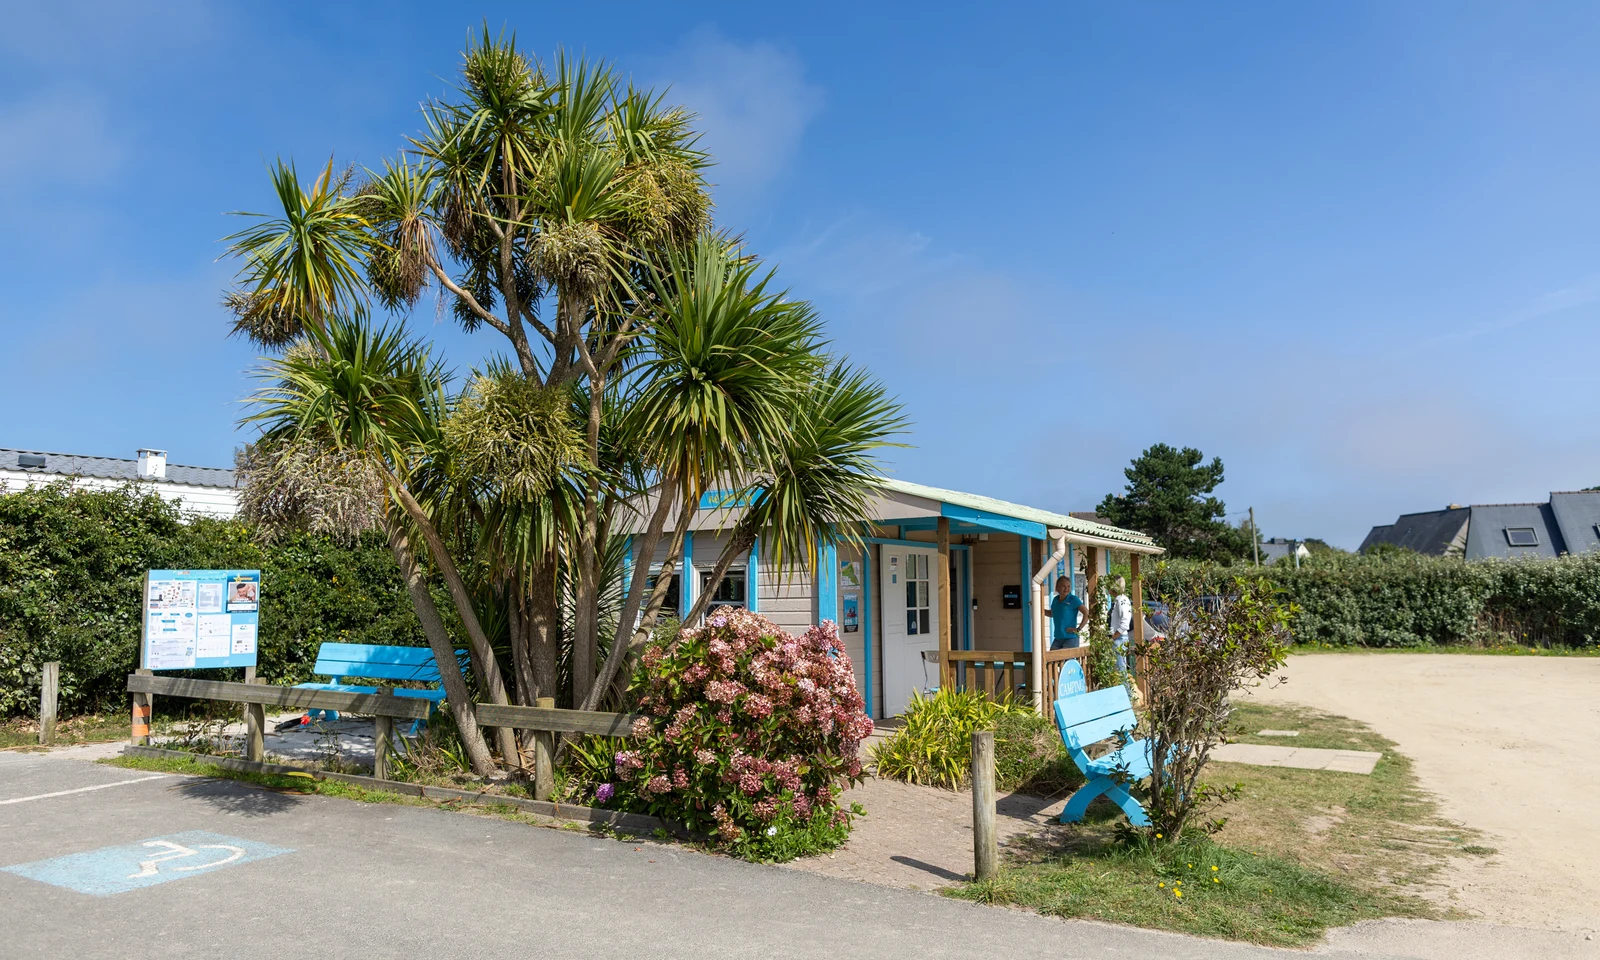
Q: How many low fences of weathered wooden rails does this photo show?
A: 1